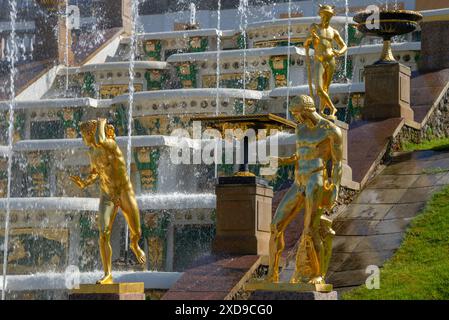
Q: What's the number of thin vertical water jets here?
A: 7